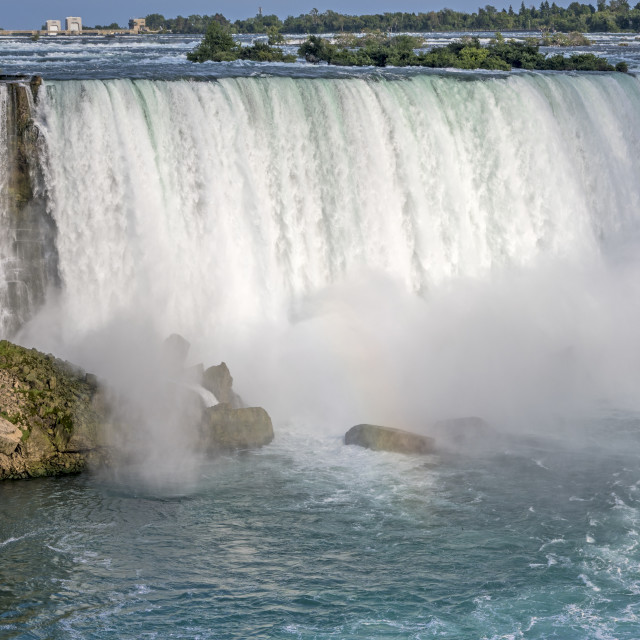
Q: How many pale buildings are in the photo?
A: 3